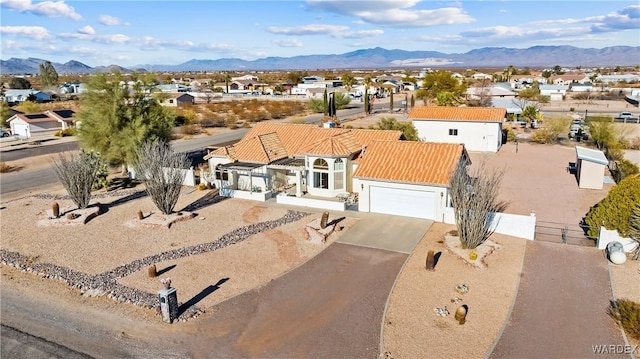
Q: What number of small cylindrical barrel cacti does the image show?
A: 6